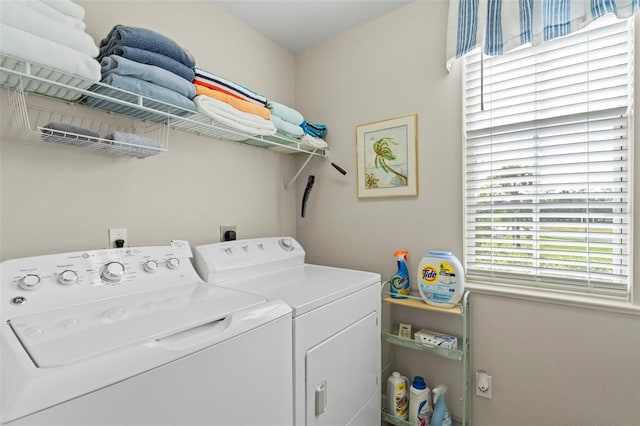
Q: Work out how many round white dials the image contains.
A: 6